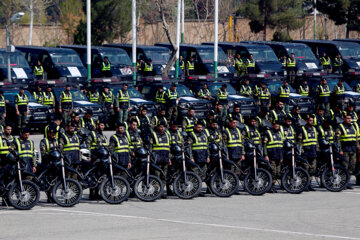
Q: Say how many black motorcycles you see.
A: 9